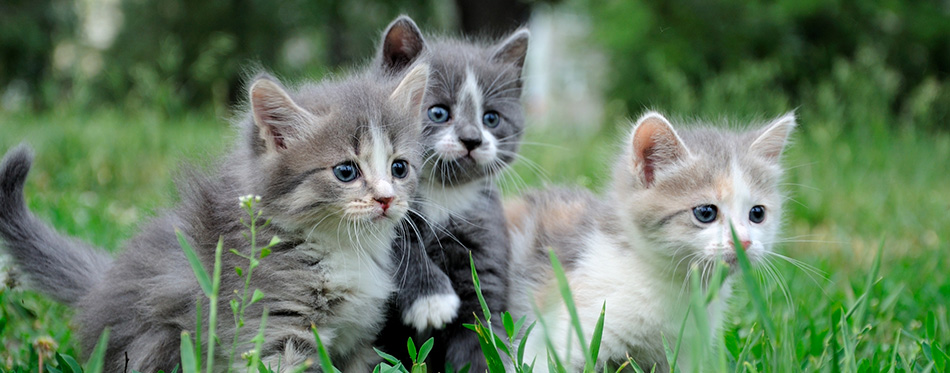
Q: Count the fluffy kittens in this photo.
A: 3